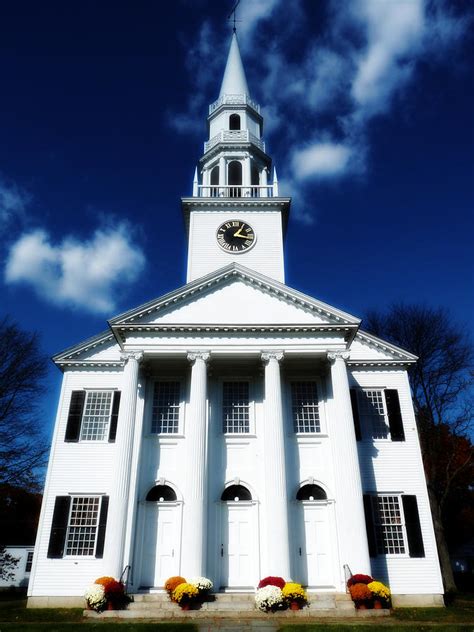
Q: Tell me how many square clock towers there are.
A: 1